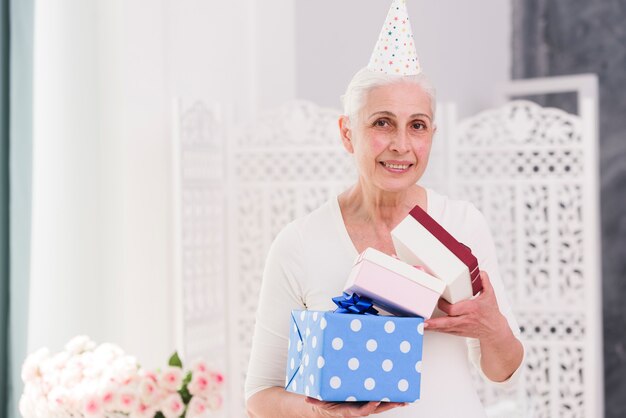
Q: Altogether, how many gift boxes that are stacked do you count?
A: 3